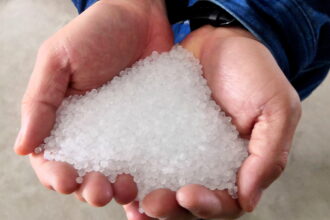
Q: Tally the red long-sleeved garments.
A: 0